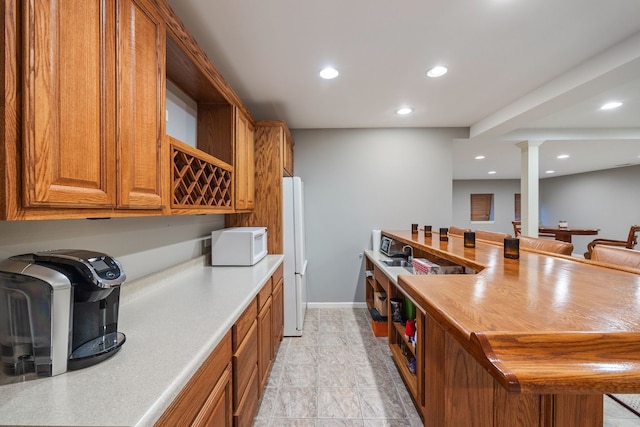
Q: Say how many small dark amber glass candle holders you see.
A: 5